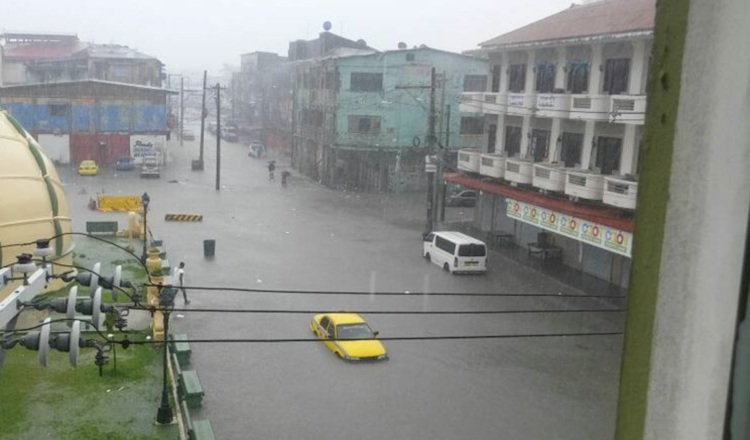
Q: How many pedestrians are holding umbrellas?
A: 2